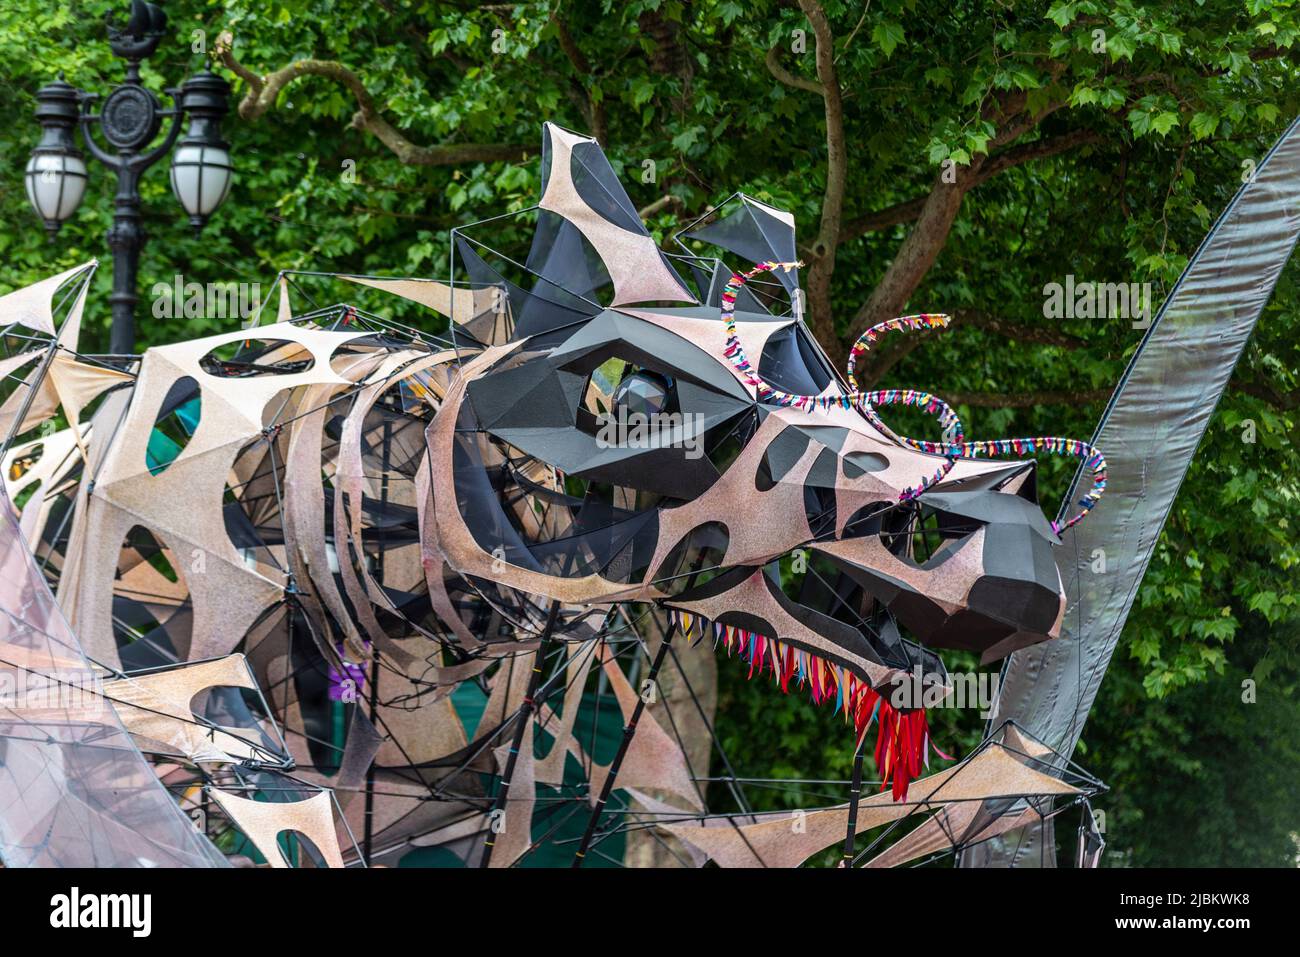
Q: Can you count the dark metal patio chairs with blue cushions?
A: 0